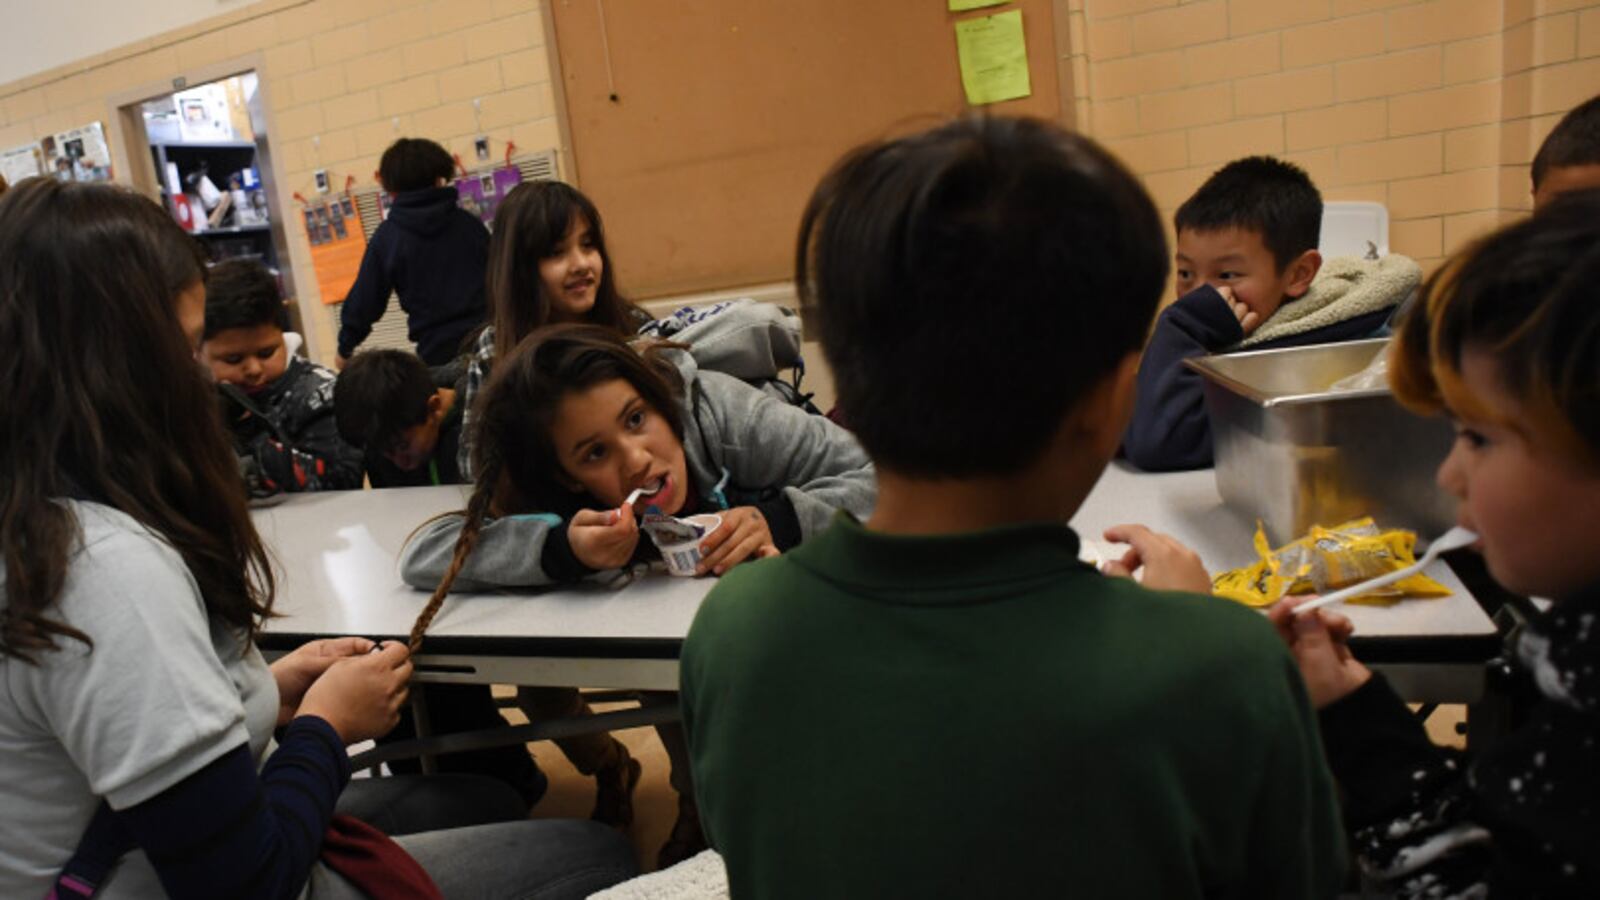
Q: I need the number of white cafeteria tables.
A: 1